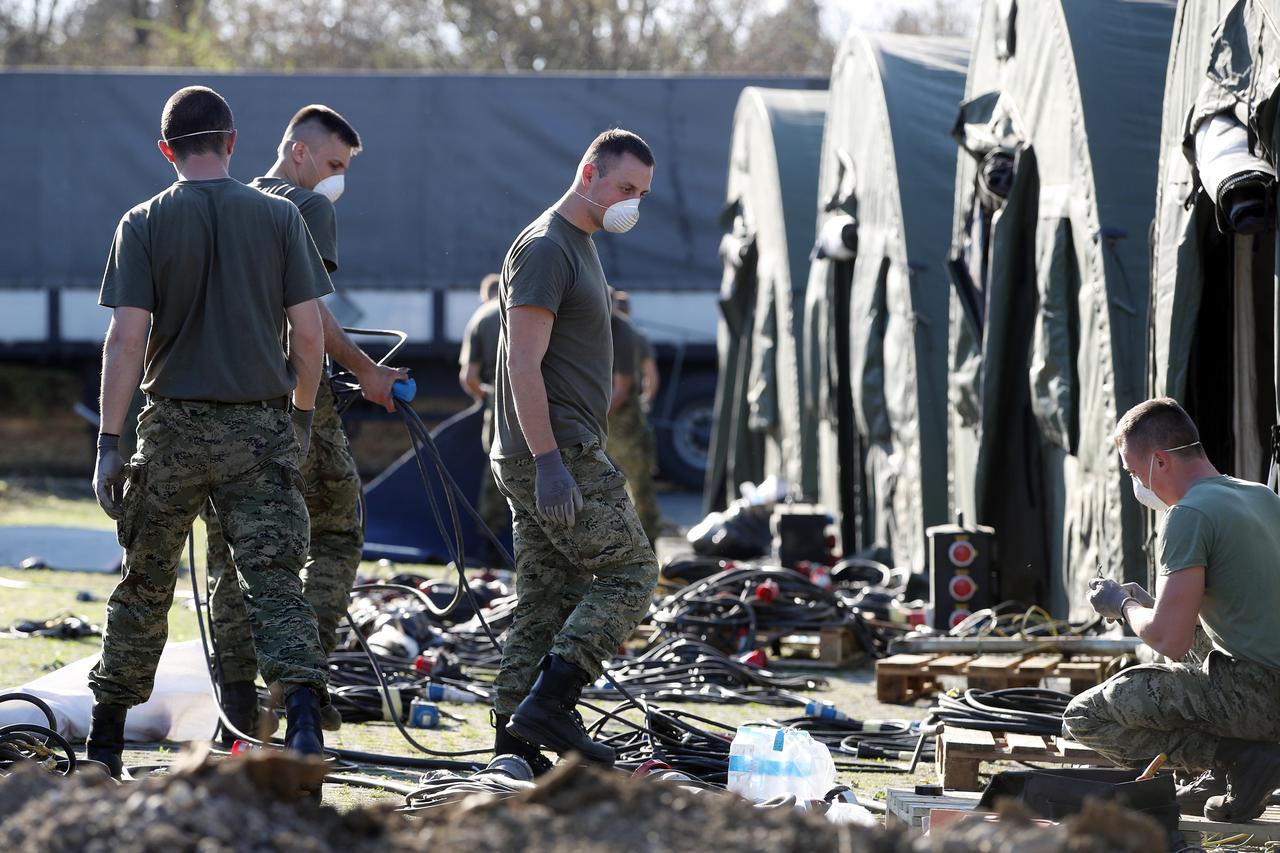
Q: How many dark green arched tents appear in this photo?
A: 4